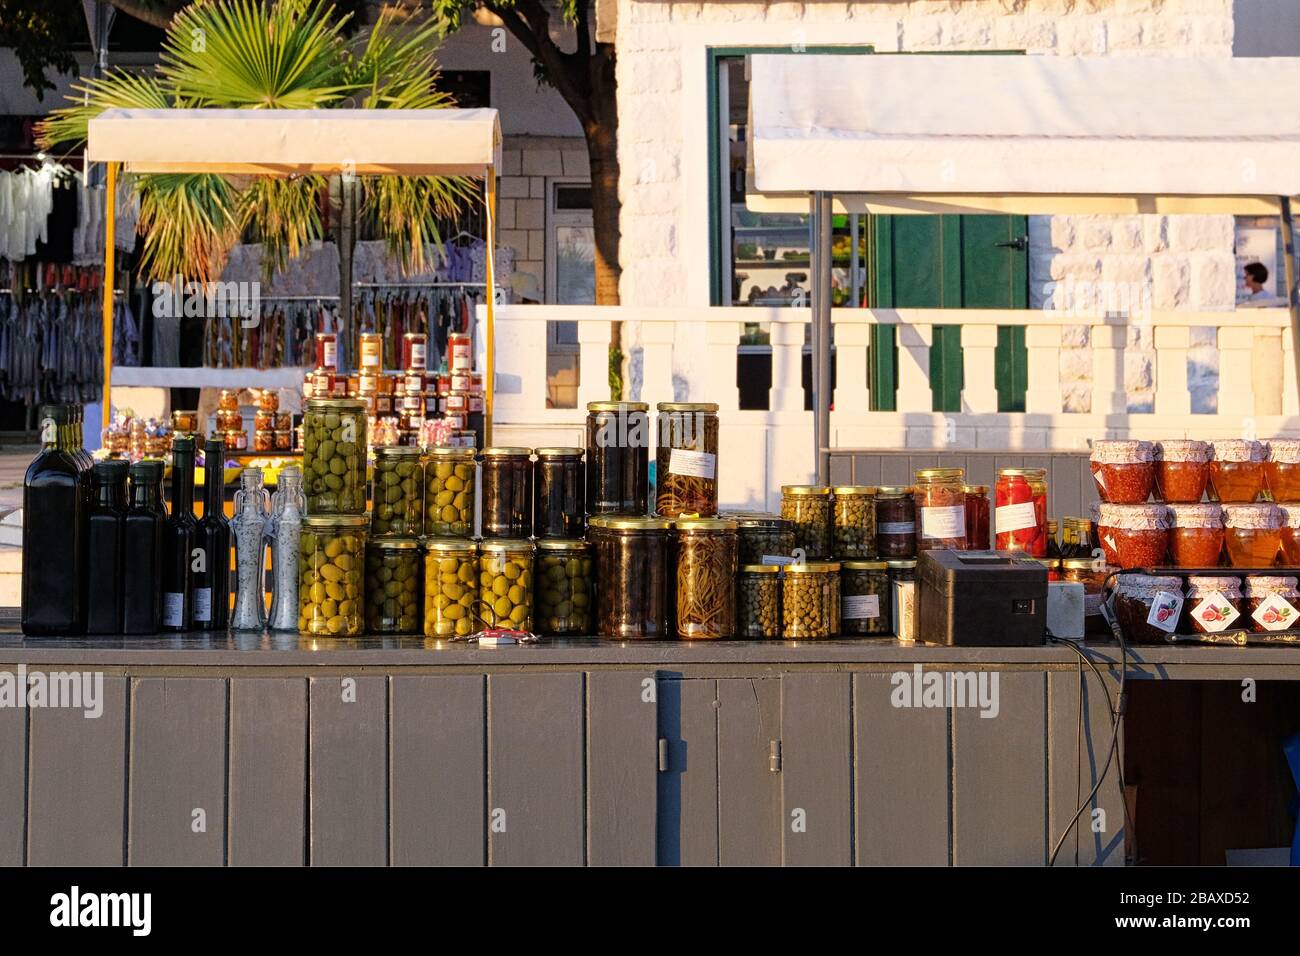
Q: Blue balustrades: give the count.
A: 0